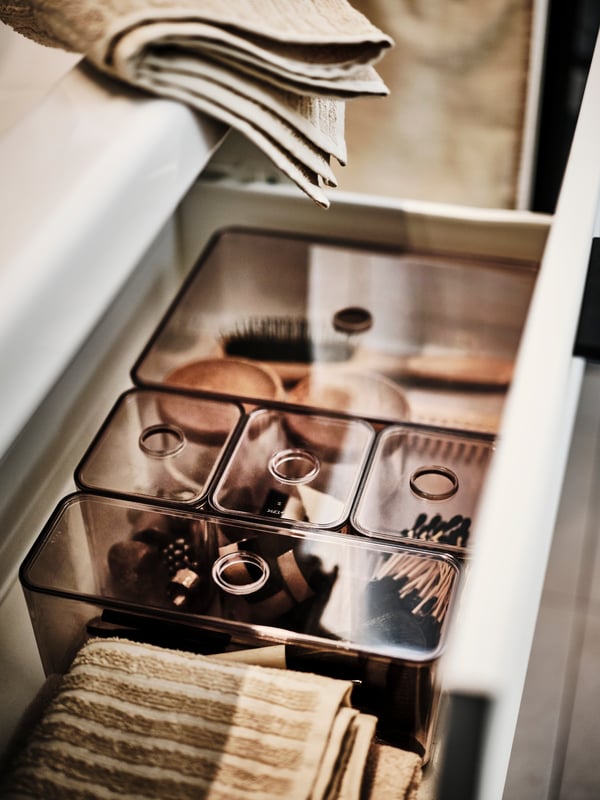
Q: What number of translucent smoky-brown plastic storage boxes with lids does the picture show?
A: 5